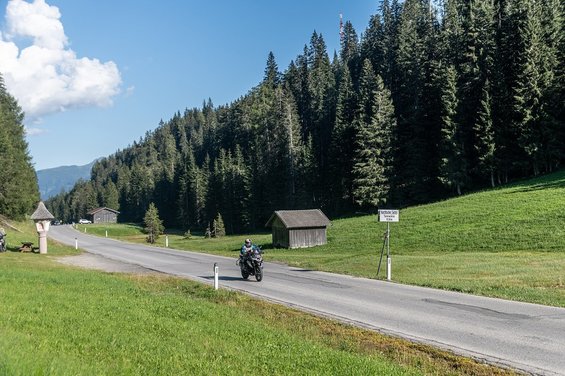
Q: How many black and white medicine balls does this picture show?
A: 0